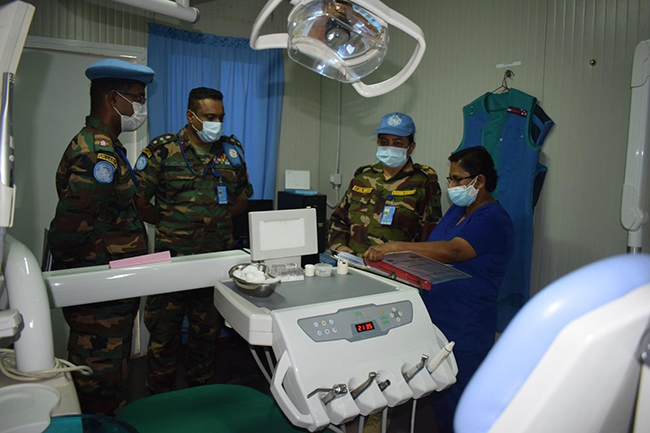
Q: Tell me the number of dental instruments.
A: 5